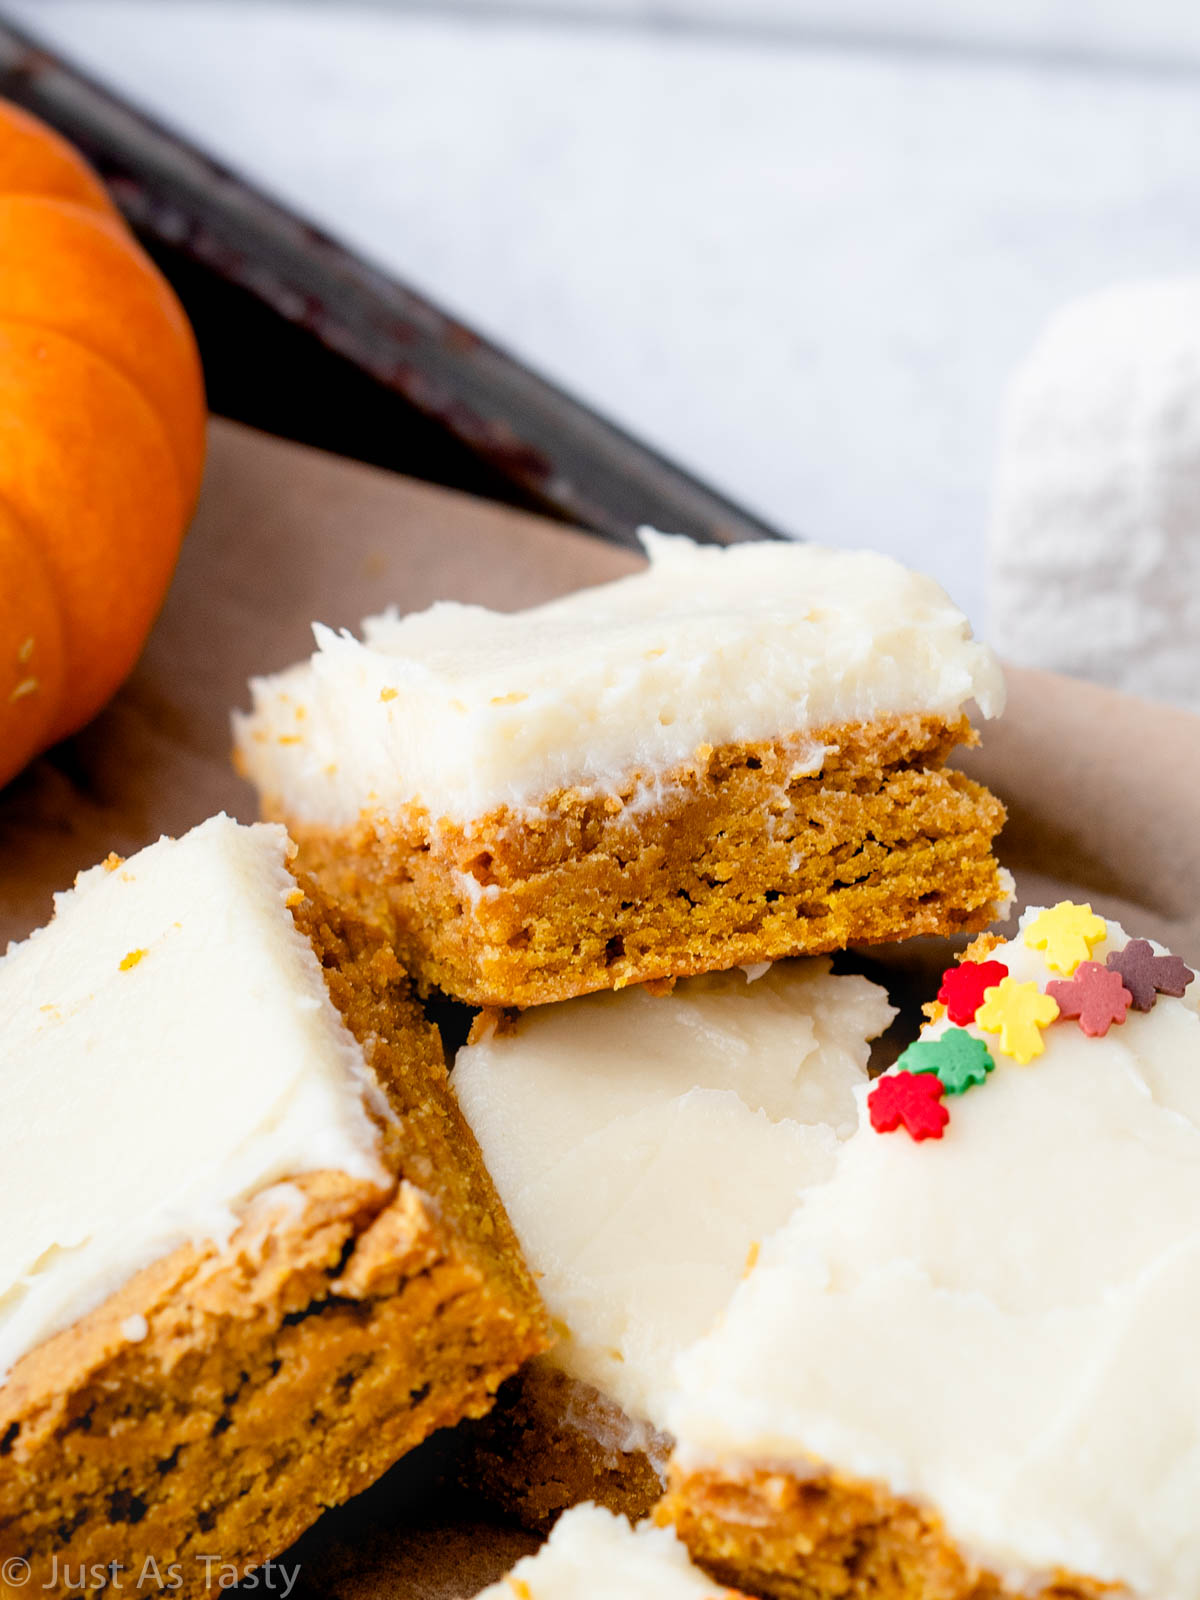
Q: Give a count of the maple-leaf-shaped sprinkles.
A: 7